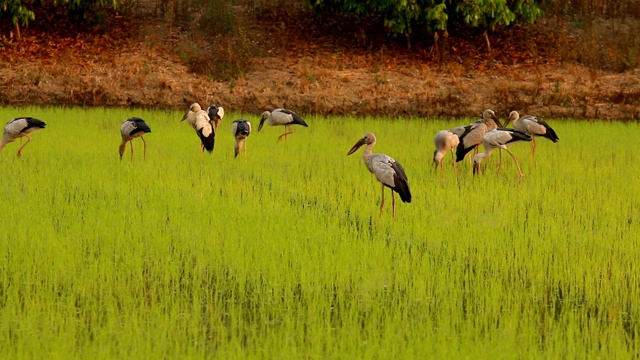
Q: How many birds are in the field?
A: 11